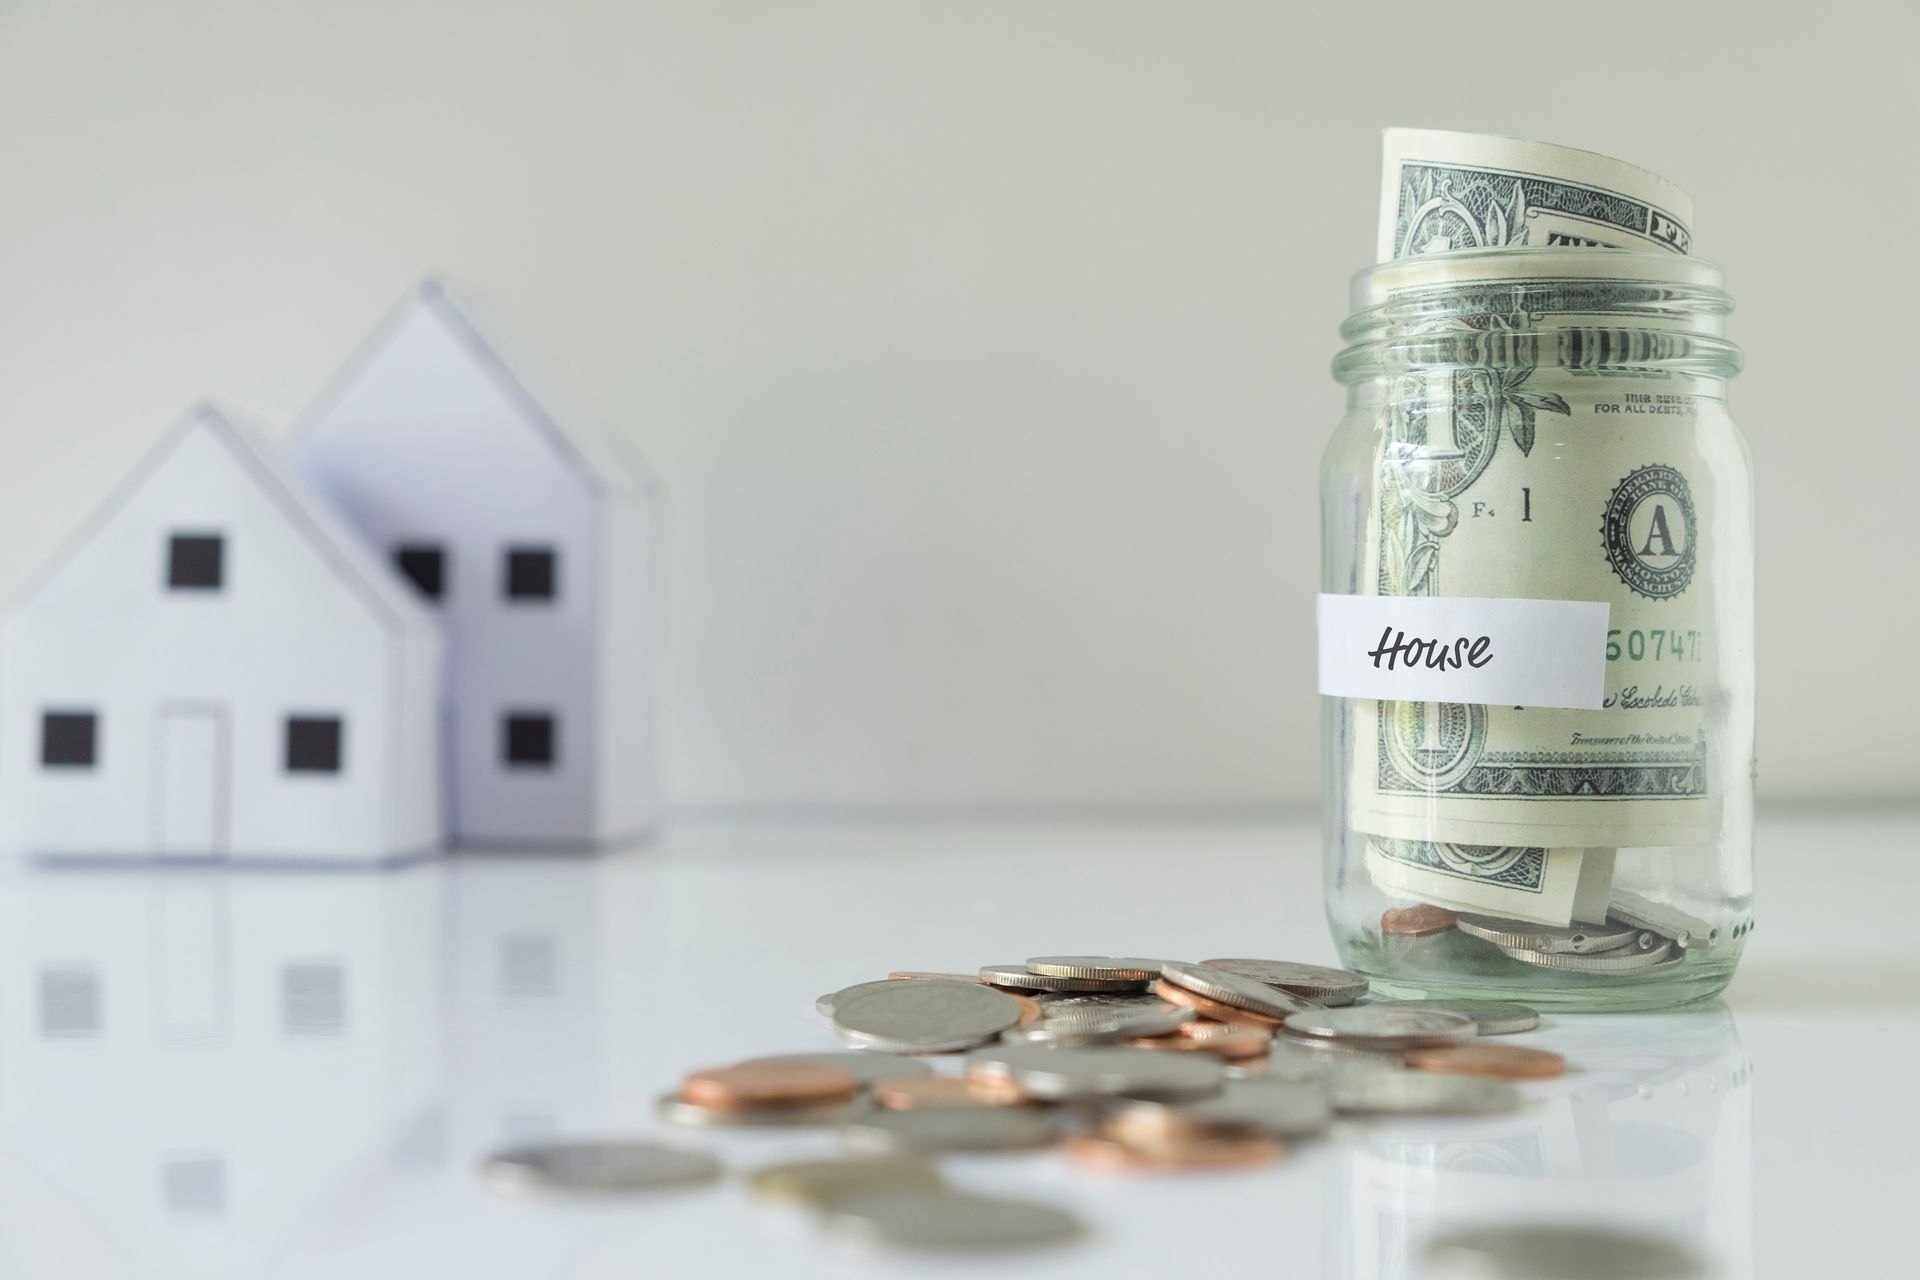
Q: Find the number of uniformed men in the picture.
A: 0